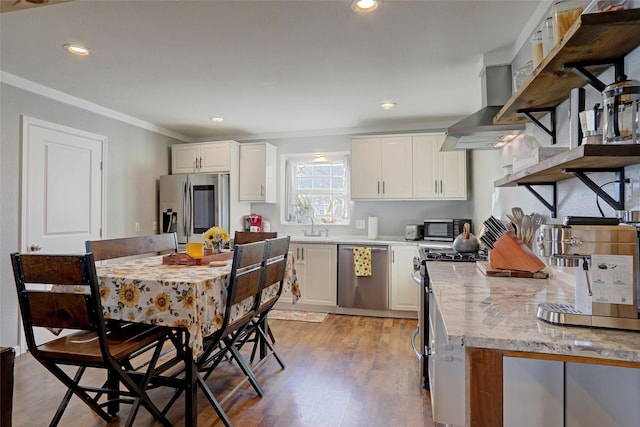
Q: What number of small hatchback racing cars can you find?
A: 0